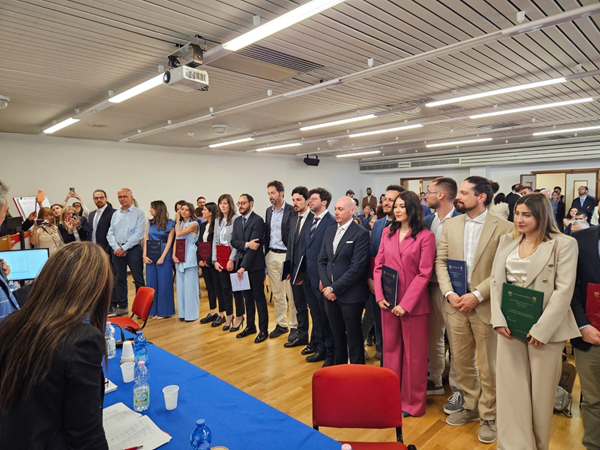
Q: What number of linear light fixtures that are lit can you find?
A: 12